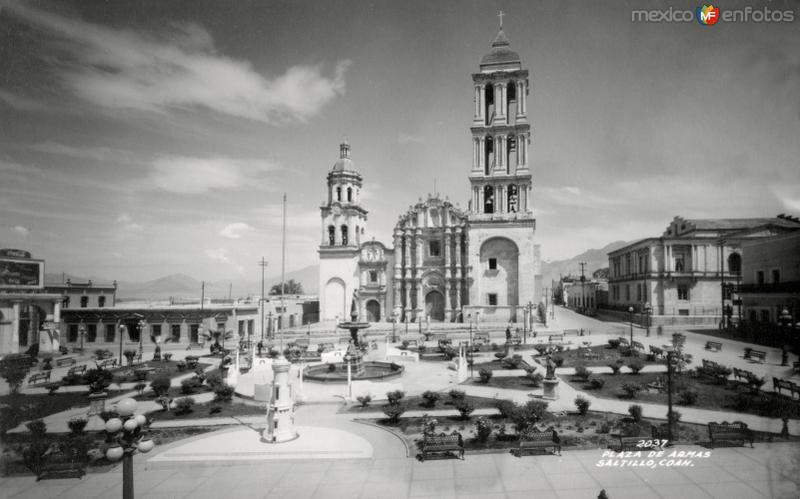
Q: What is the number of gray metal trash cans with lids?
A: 0